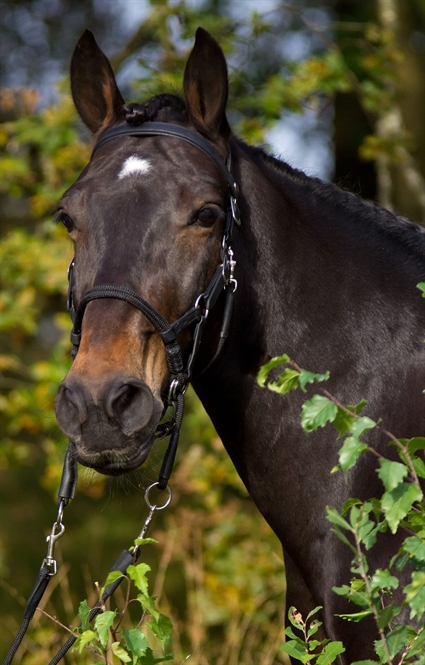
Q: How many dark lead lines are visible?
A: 2